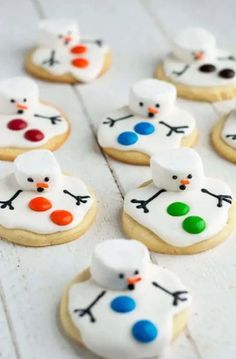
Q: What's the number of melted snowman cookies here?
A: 8